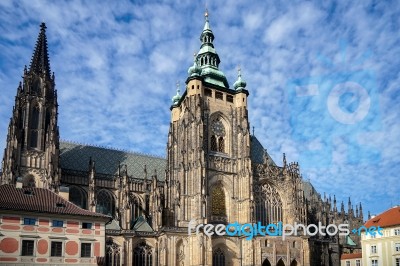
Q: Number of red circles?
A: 3